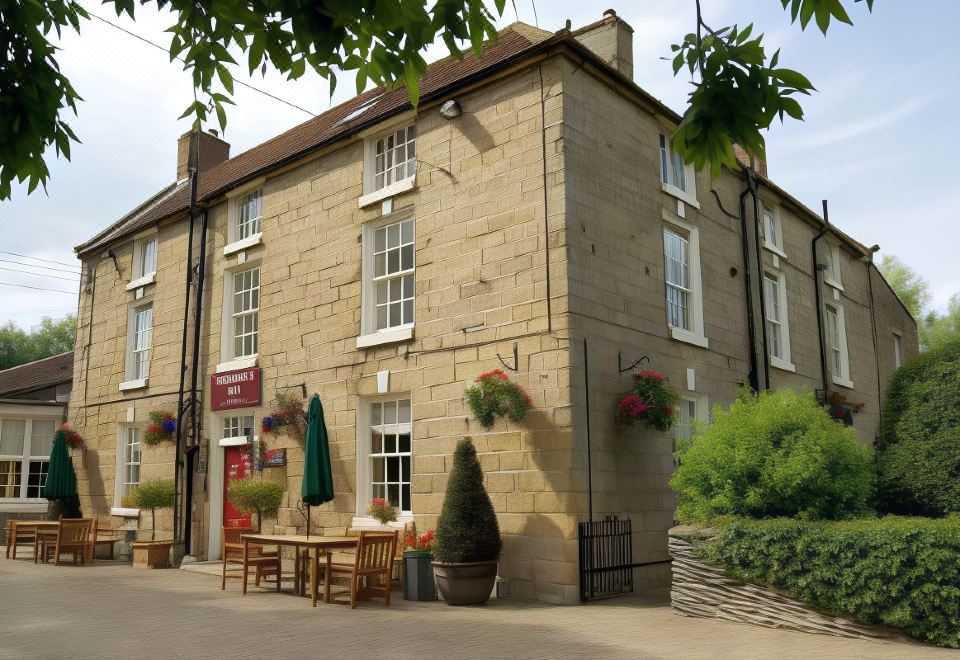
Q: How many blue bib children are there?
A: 0